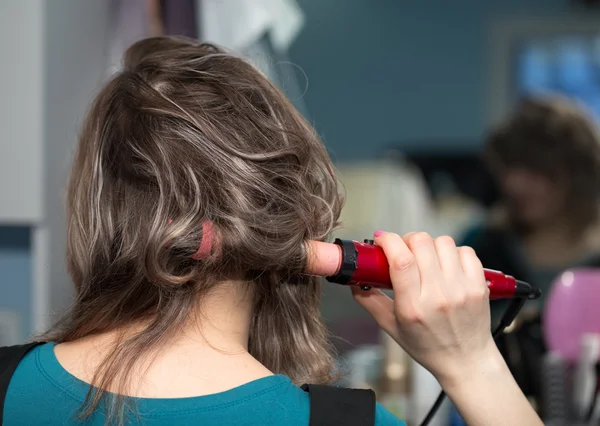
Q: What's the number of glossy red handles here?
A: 1